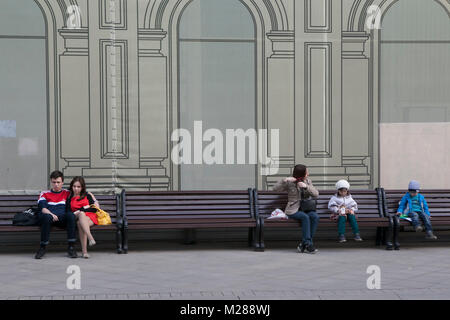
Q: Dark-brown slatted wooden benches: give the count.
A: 4